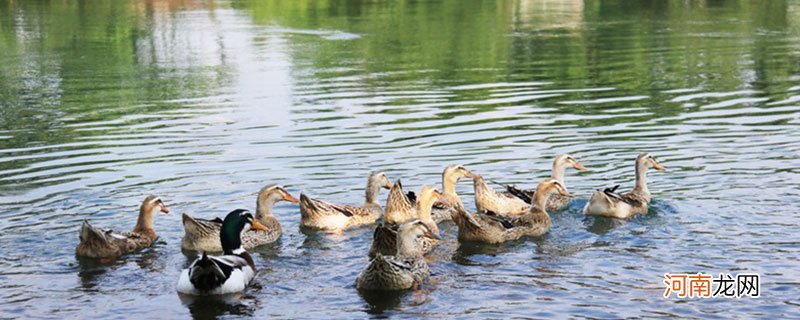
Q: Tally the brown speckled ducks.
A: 9